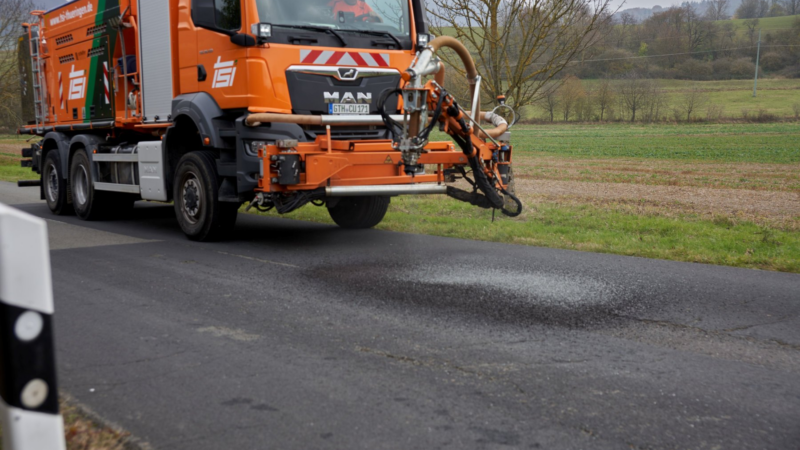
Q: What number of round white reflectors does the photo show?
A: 2